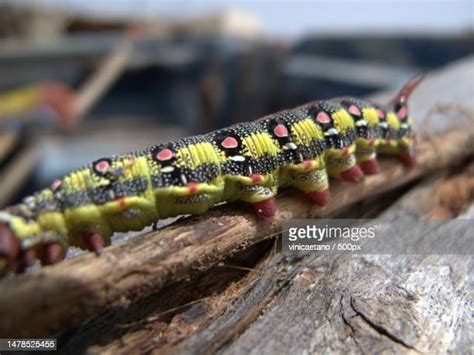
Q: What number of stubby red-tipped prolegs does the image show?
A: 5